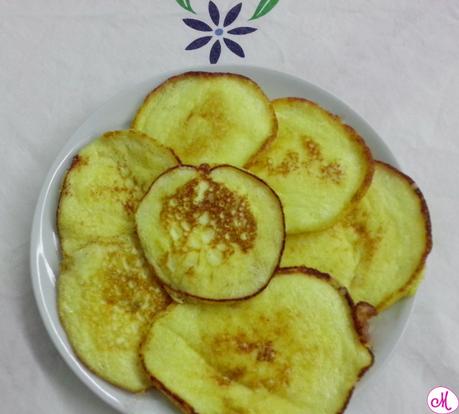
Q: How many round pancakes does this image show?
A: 7